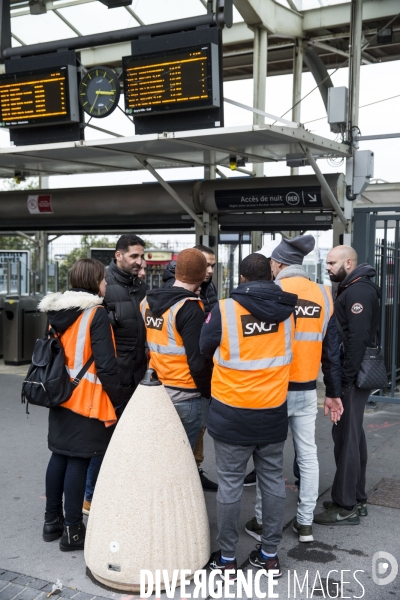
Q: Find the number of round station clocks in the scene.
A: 1